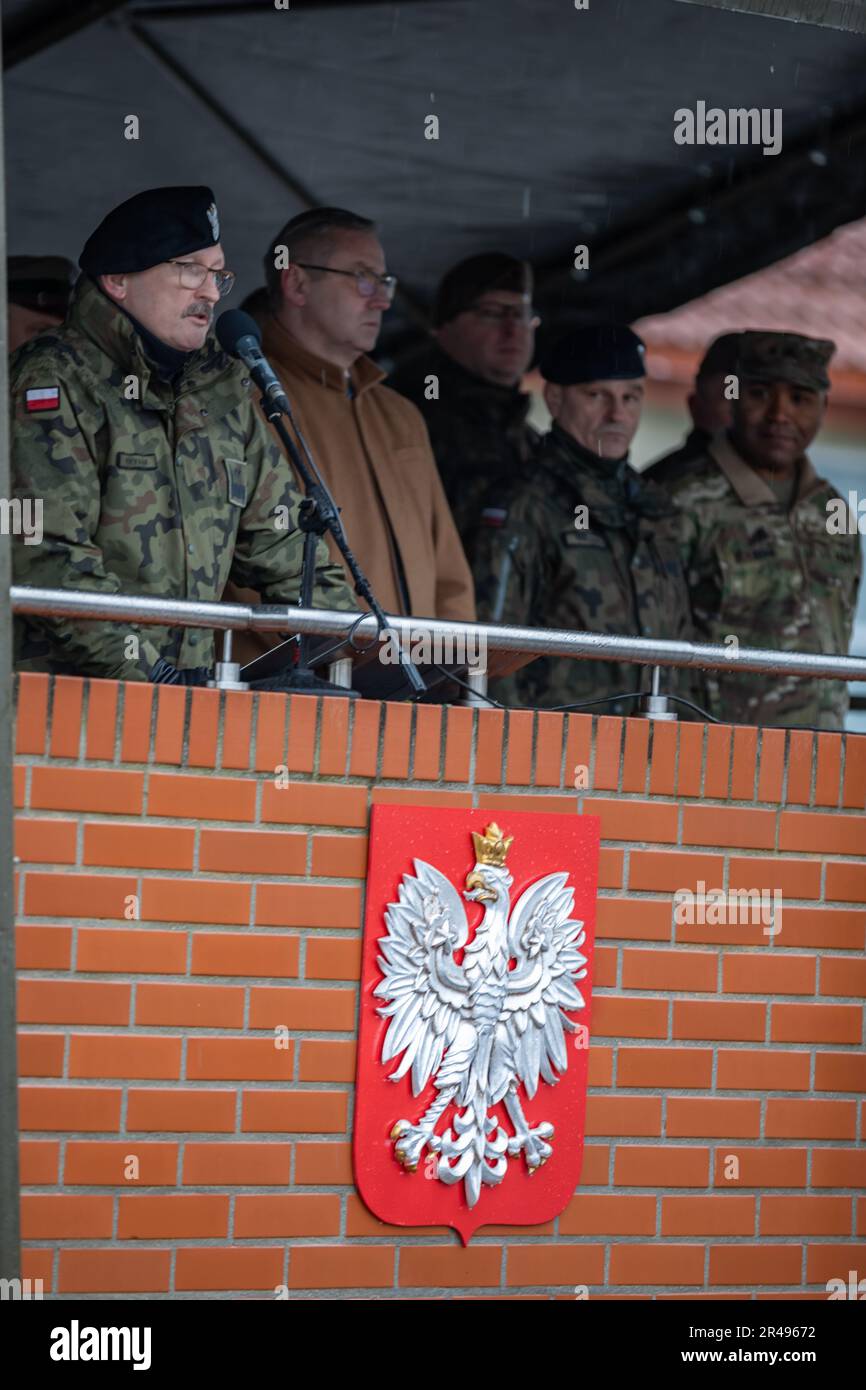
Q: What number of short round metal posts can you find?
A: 4